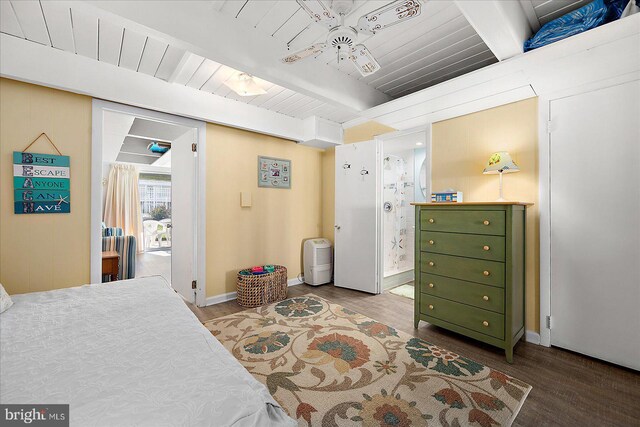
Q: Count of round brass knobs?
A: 10